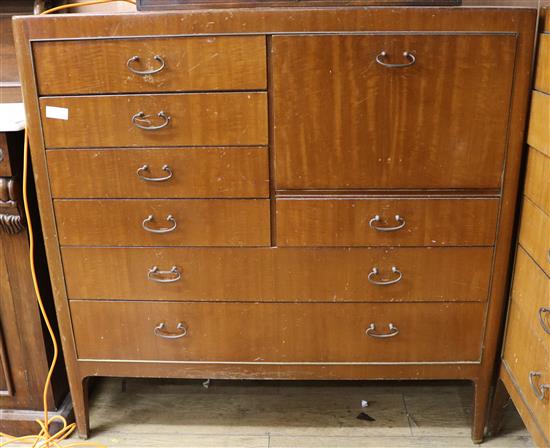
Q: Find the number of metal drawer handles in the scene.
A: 12